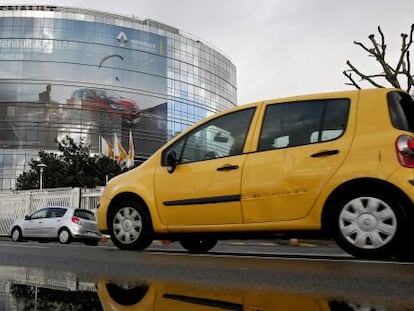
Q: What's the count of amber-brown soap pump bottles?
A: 0